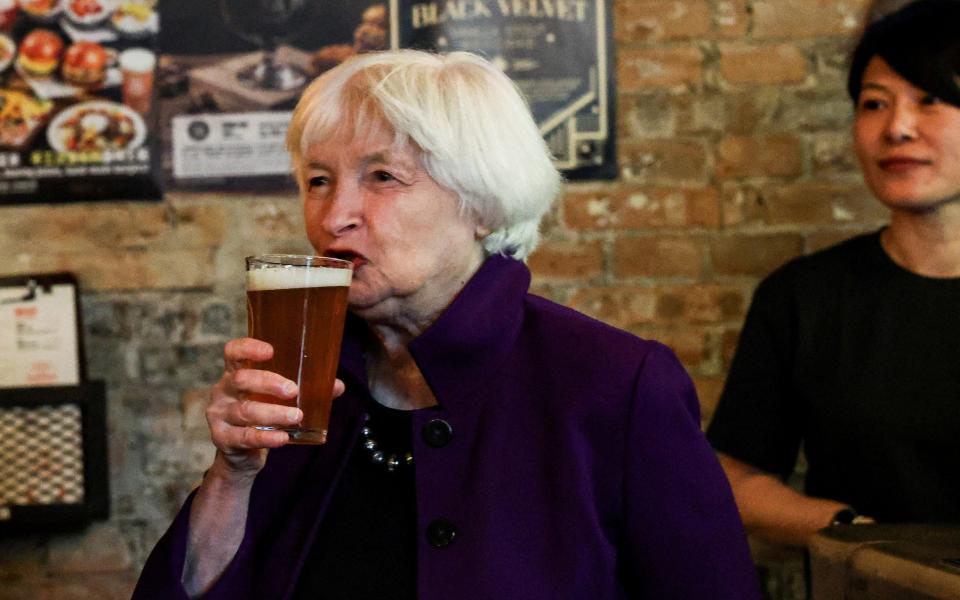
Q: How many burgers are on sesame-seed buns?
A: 0